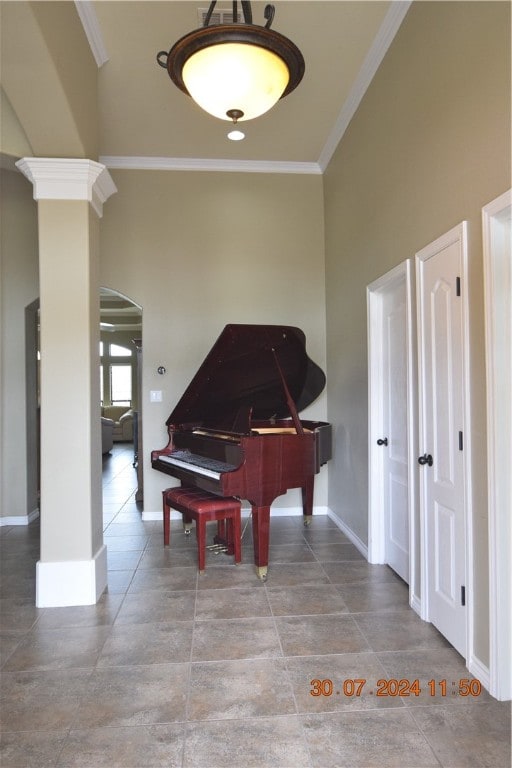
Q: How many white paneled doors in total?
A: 2